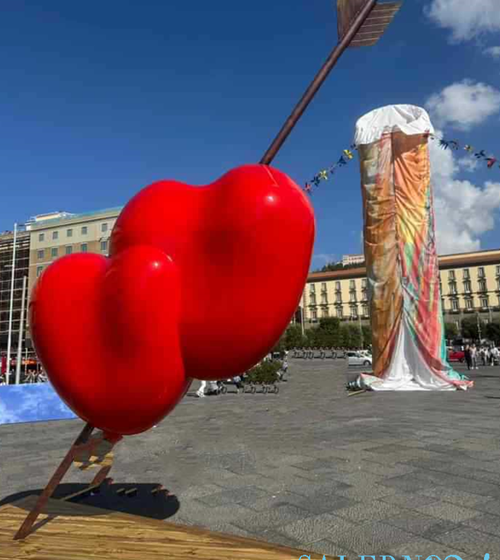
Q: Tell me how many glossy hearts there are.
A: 2